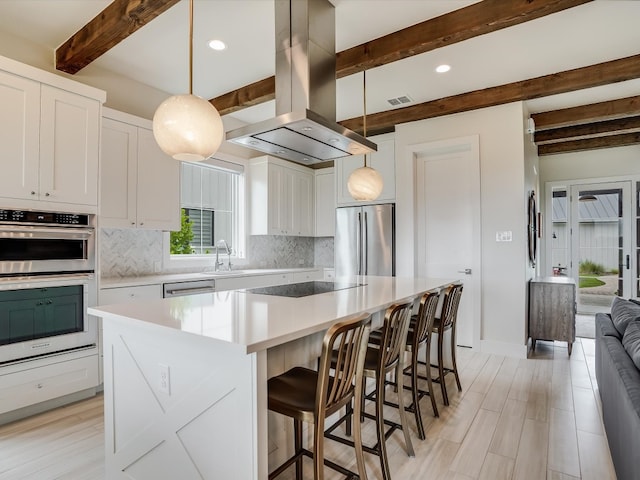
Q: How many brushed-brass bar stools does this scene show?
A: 4